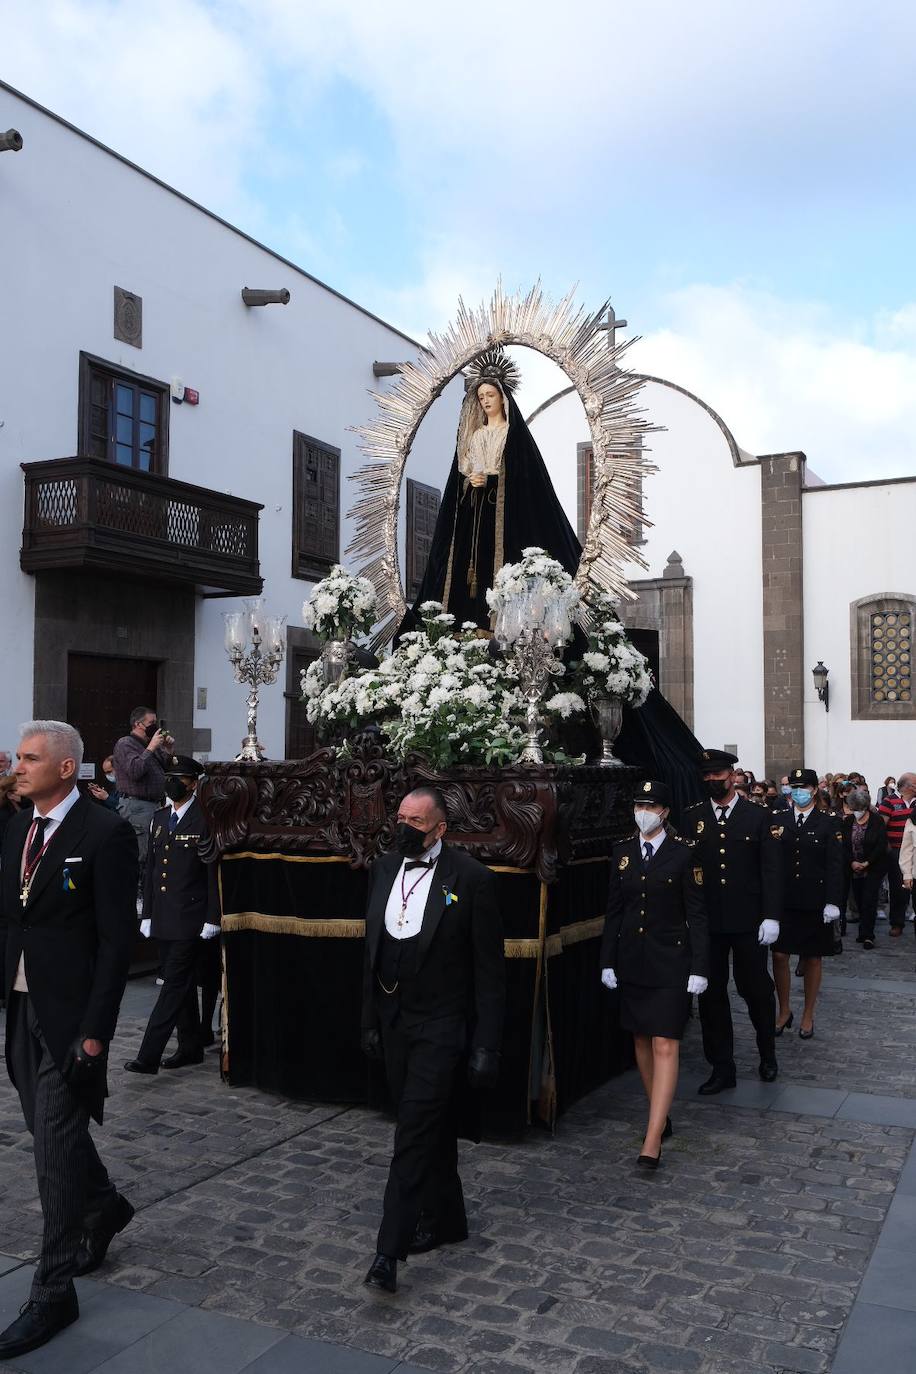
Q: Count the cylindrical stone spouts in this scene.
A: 3